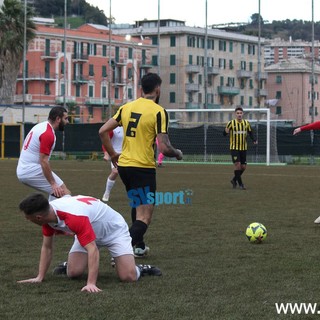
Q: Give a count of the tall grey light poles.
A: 7